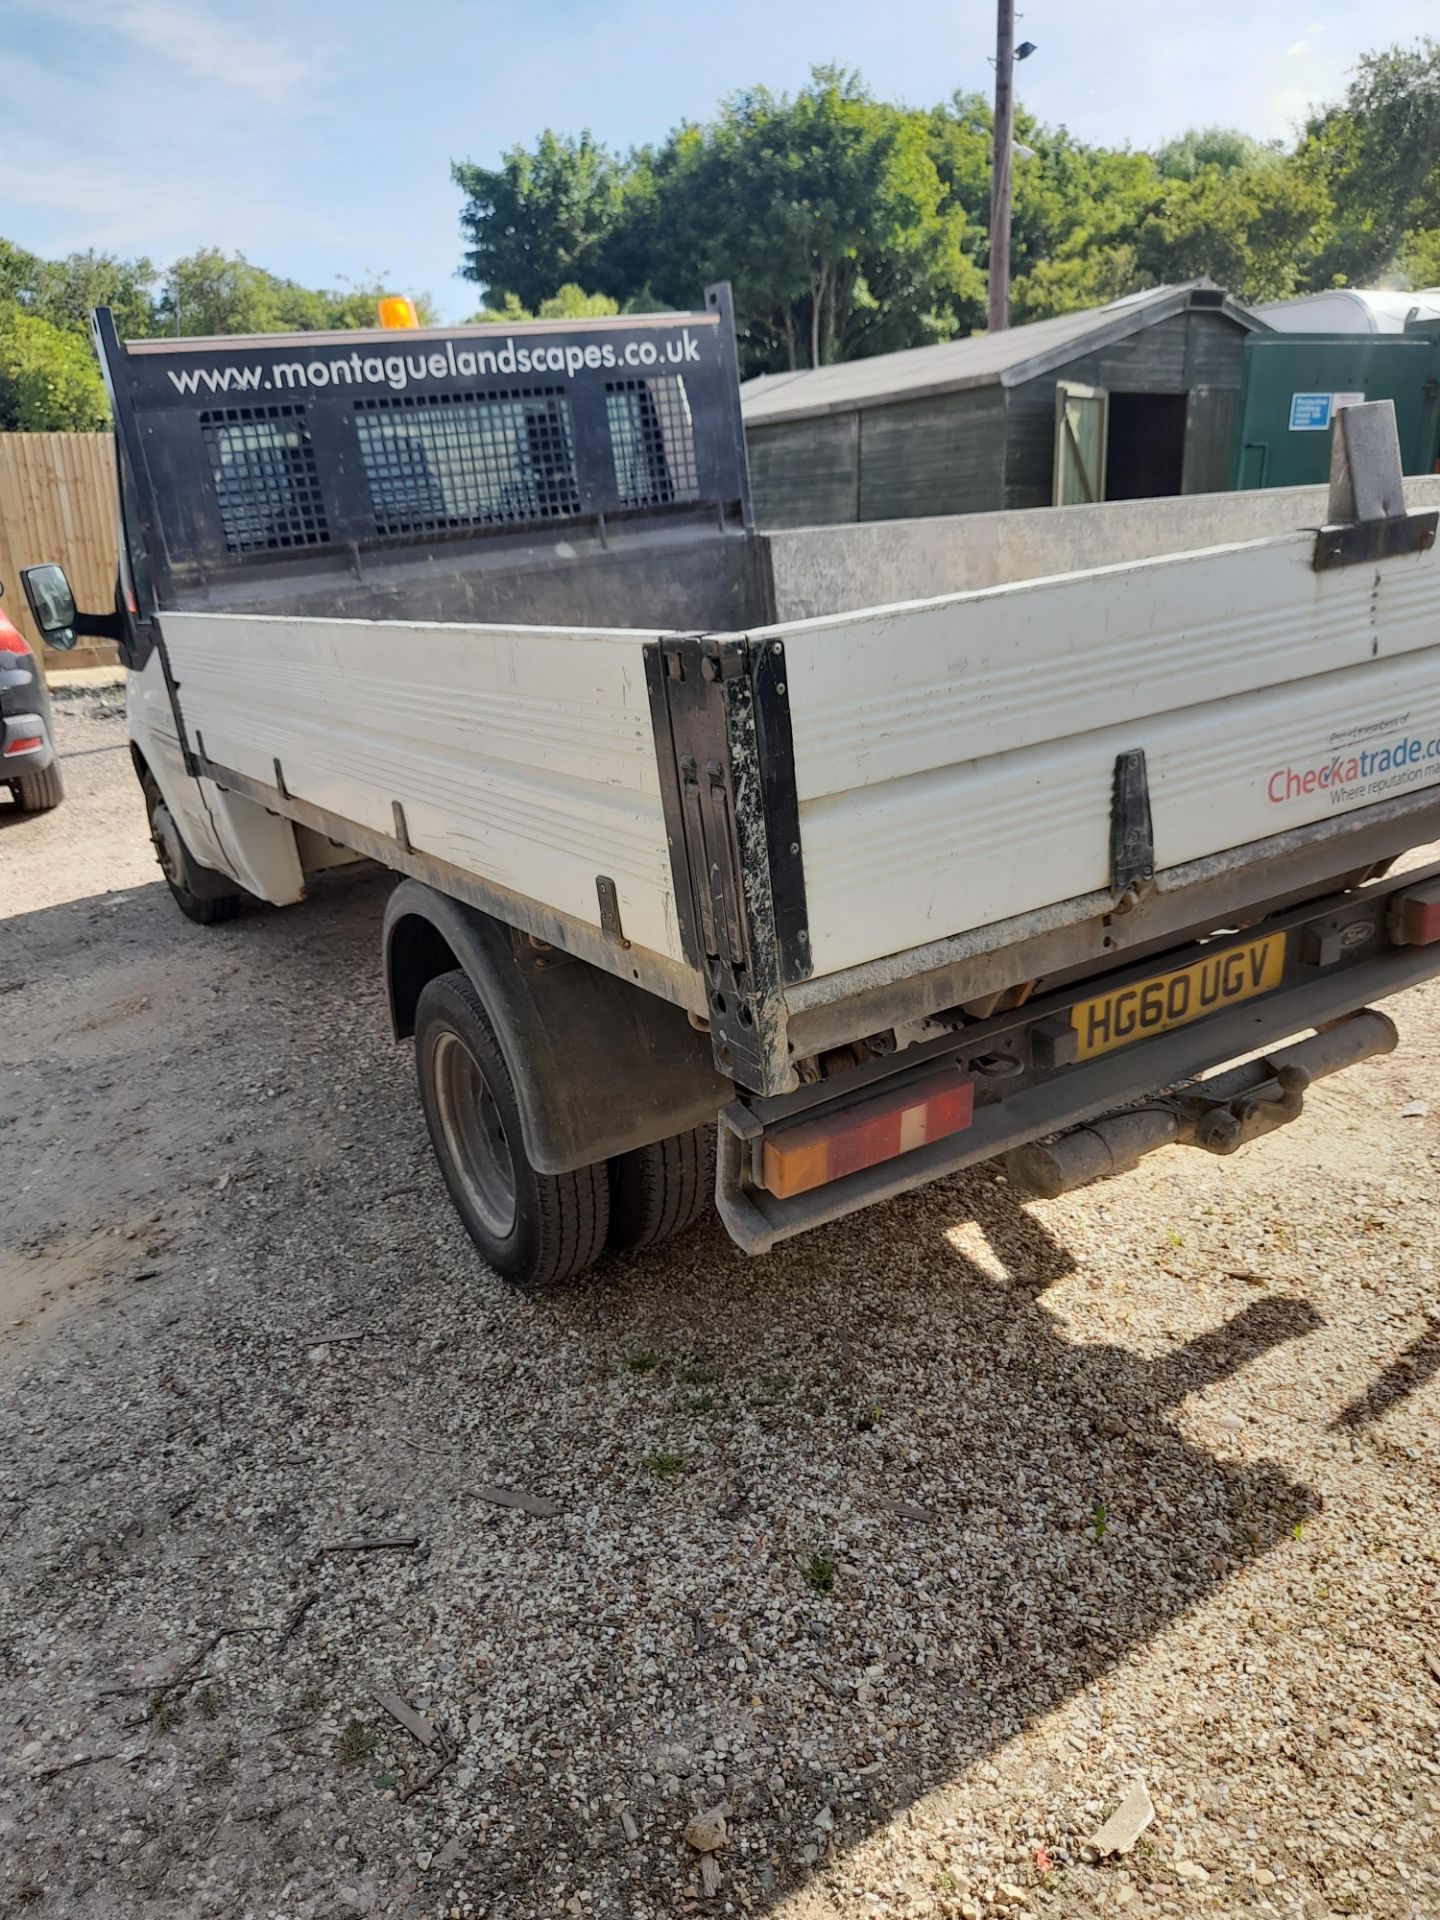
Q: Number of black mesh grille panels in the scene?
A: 3